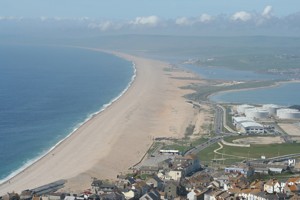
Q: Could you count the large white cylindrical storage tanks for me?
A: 4